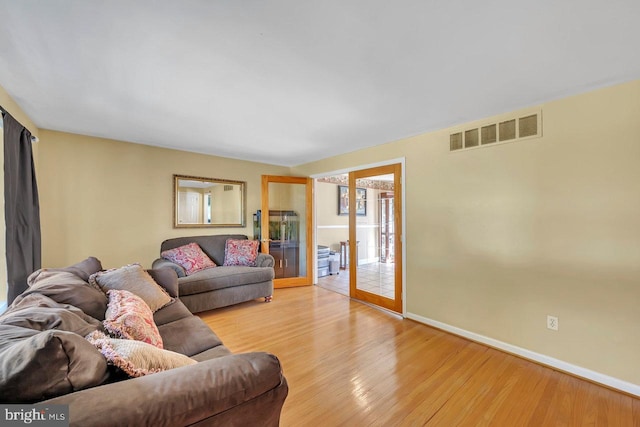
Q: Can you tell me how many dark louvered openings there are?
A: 5